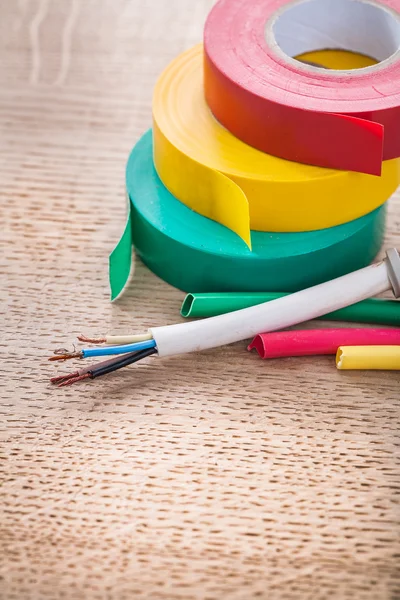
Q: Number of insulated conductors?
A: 4